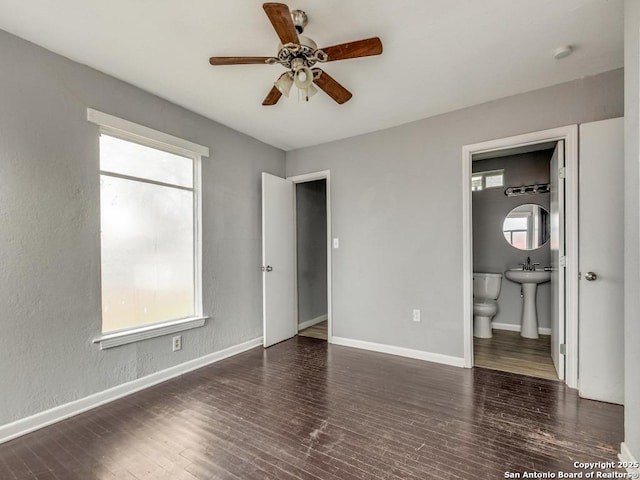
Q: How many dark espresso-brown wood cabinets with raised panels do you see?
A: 0